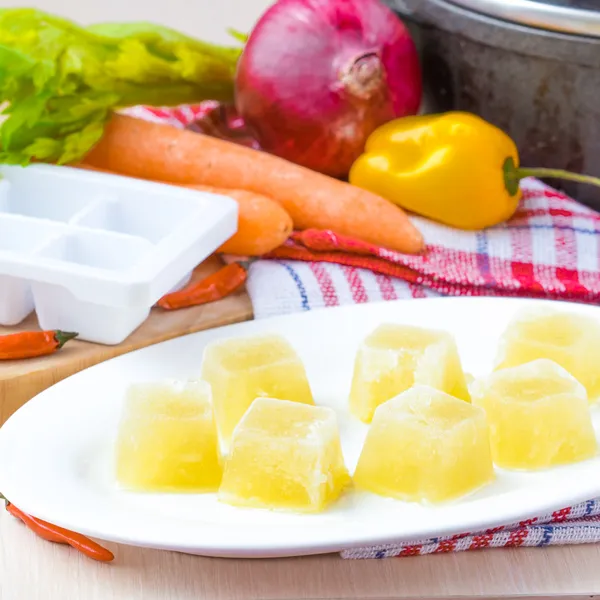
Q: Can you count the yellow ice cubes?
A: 7